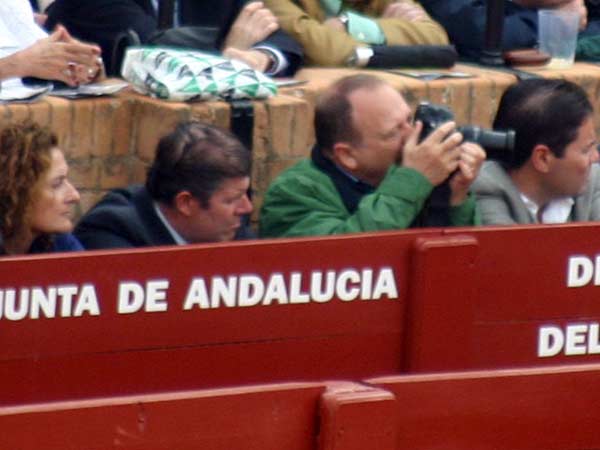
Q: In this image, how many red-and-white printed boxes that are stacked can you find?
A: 0